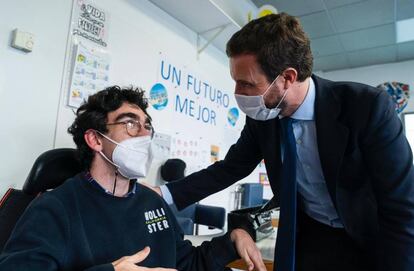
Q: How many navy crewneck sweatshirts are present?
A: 1